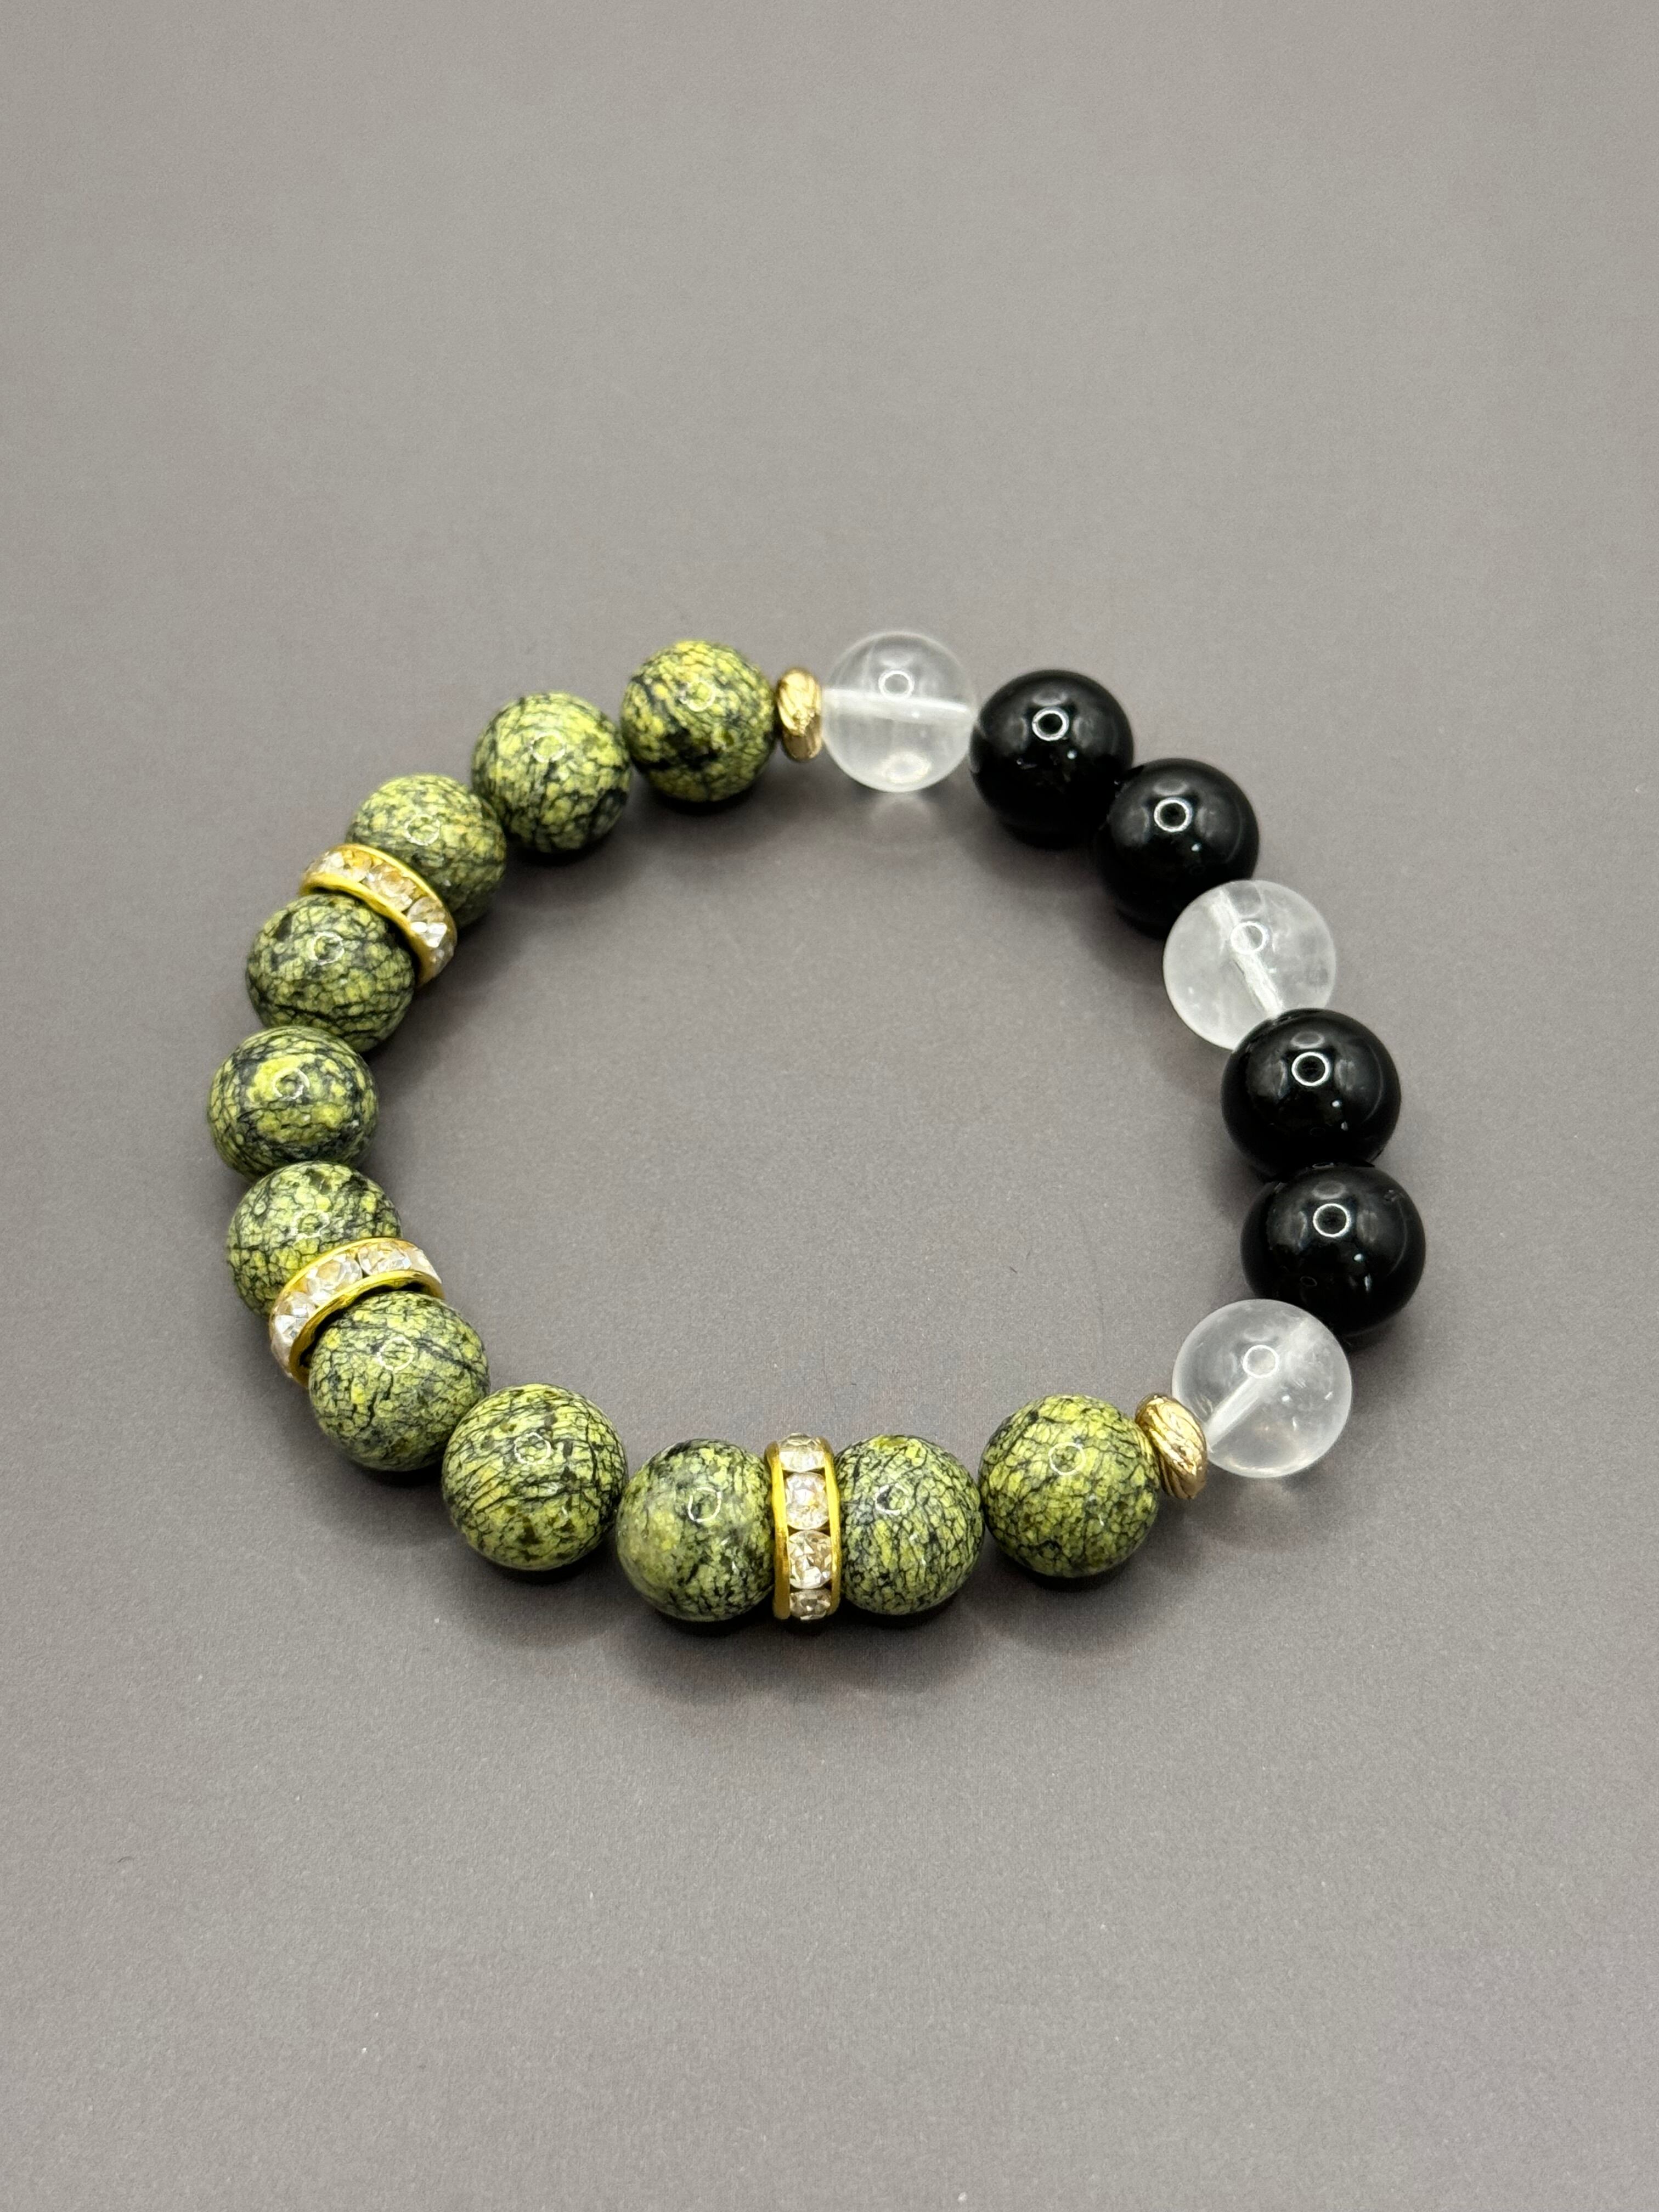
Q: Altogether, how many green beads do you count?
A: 11